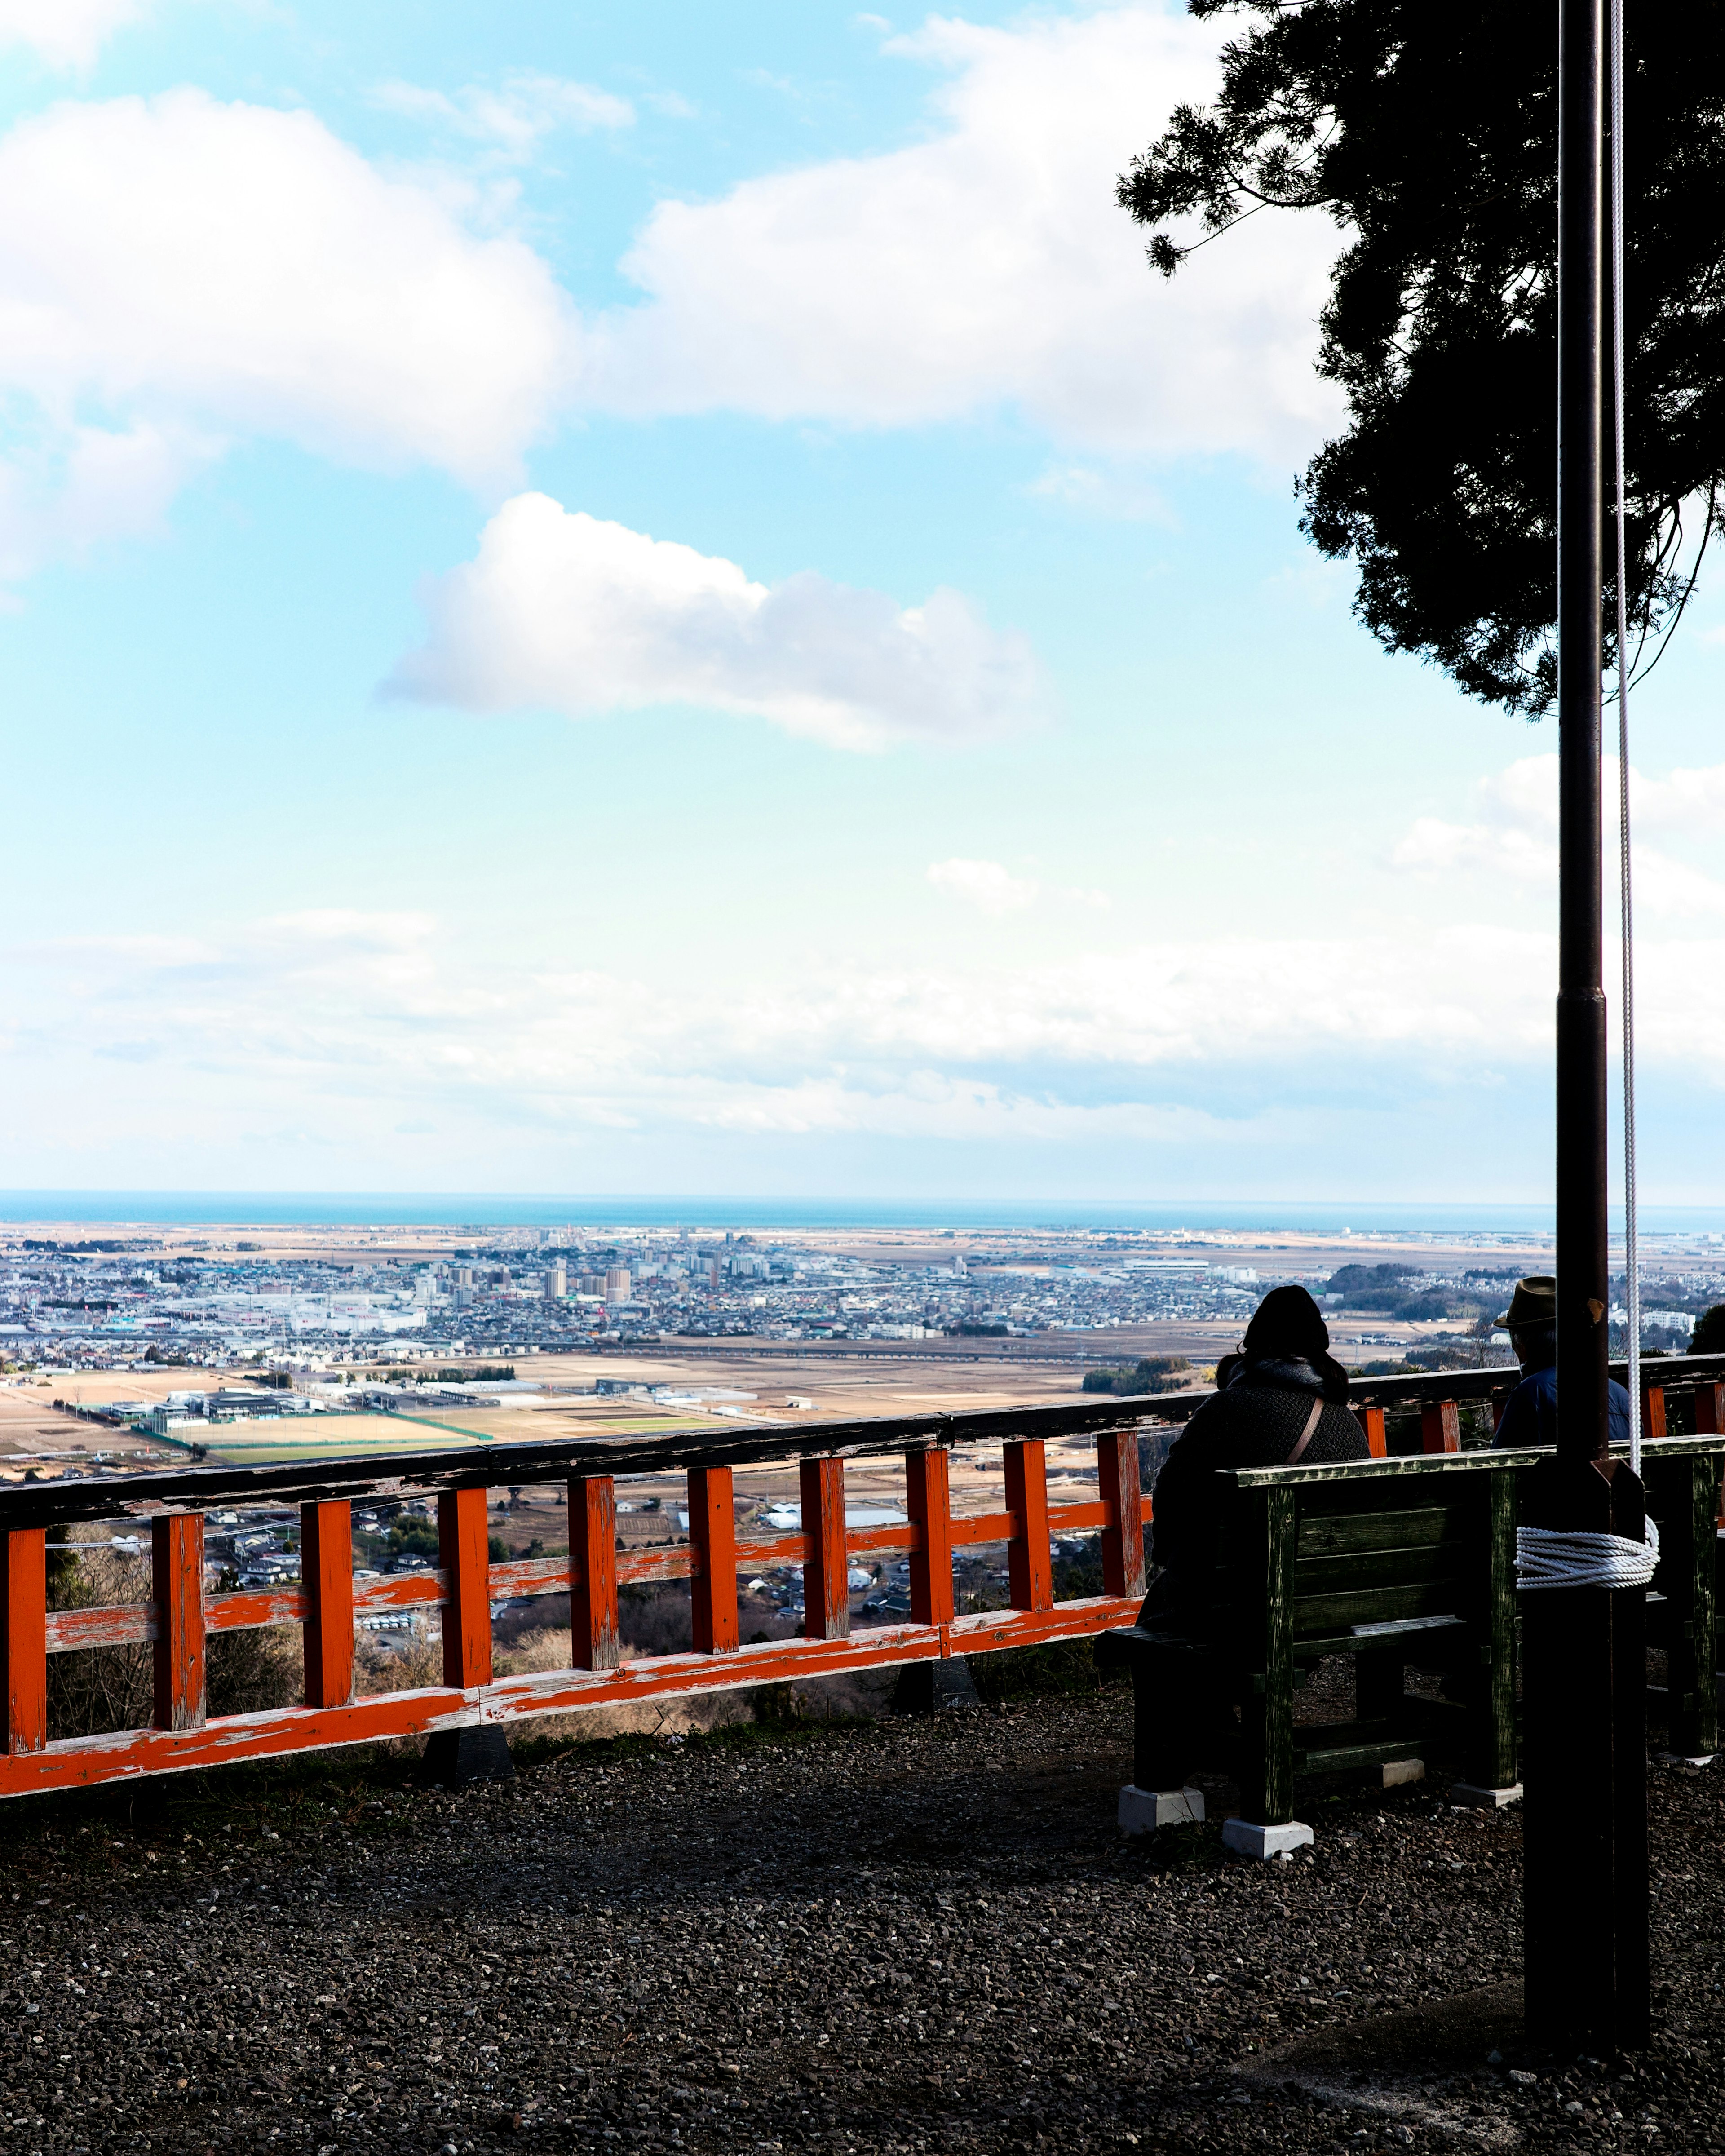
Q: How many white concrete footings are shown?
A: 5